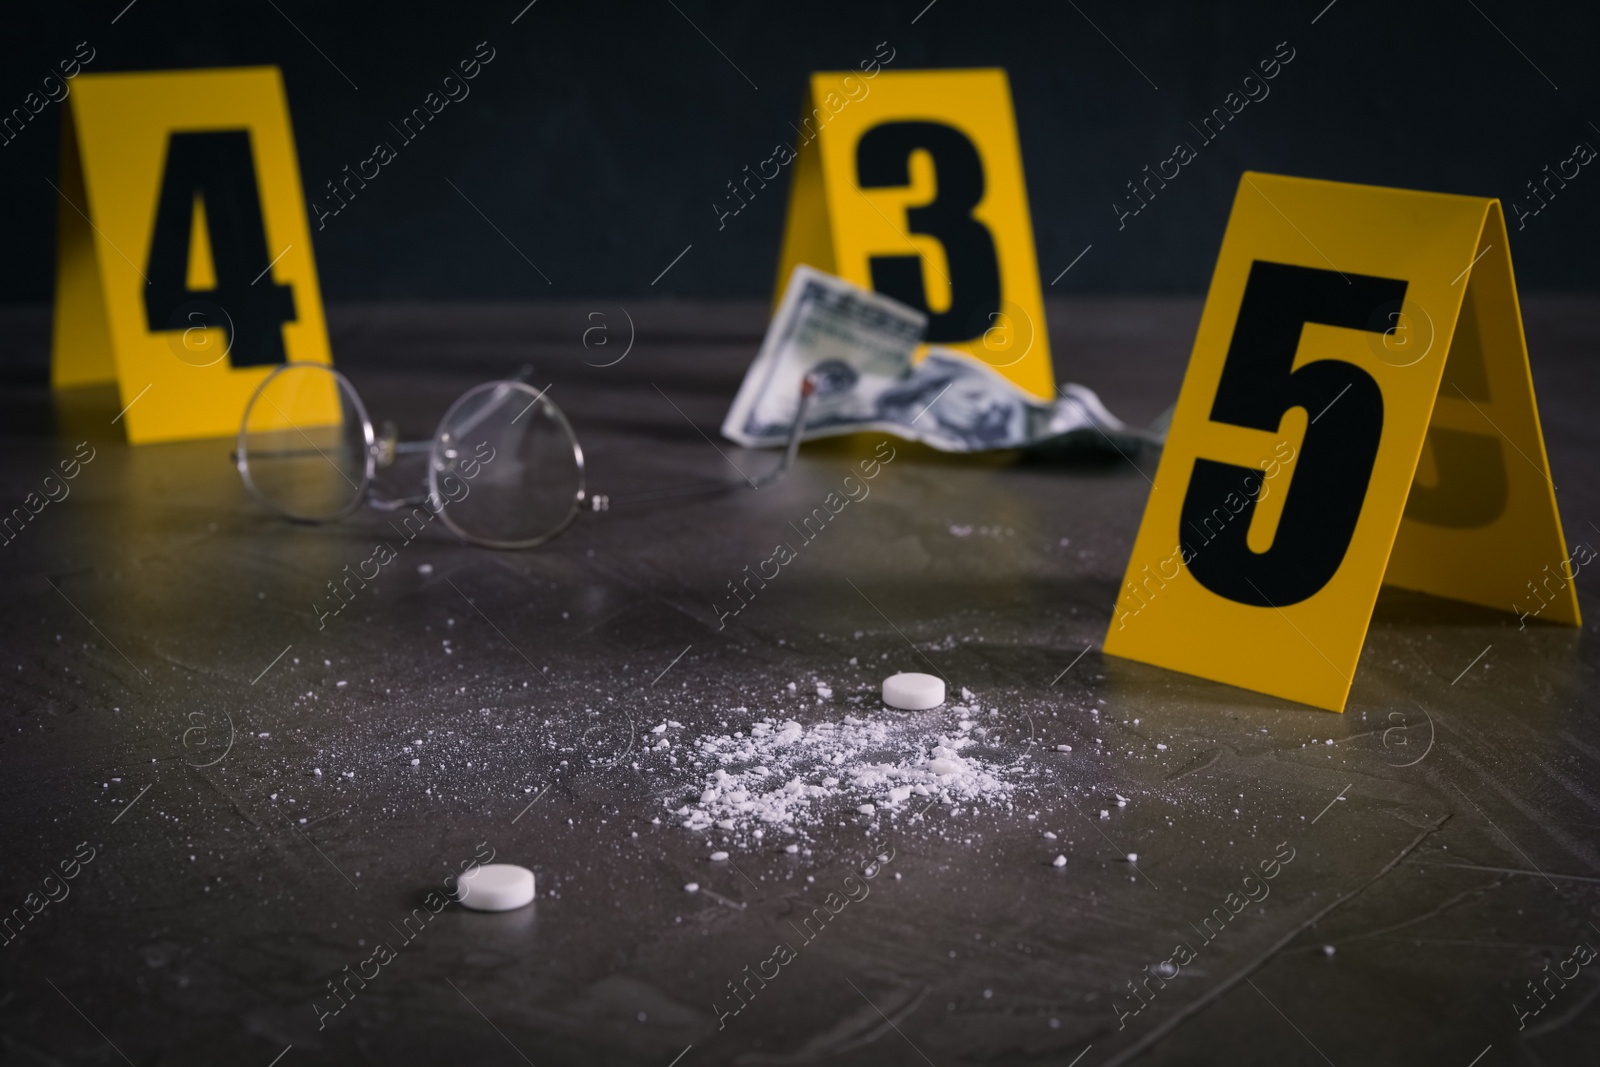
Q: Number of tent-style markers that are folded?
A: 3